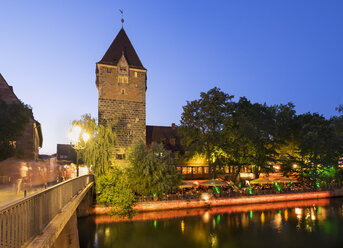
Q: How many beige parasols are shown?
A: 4